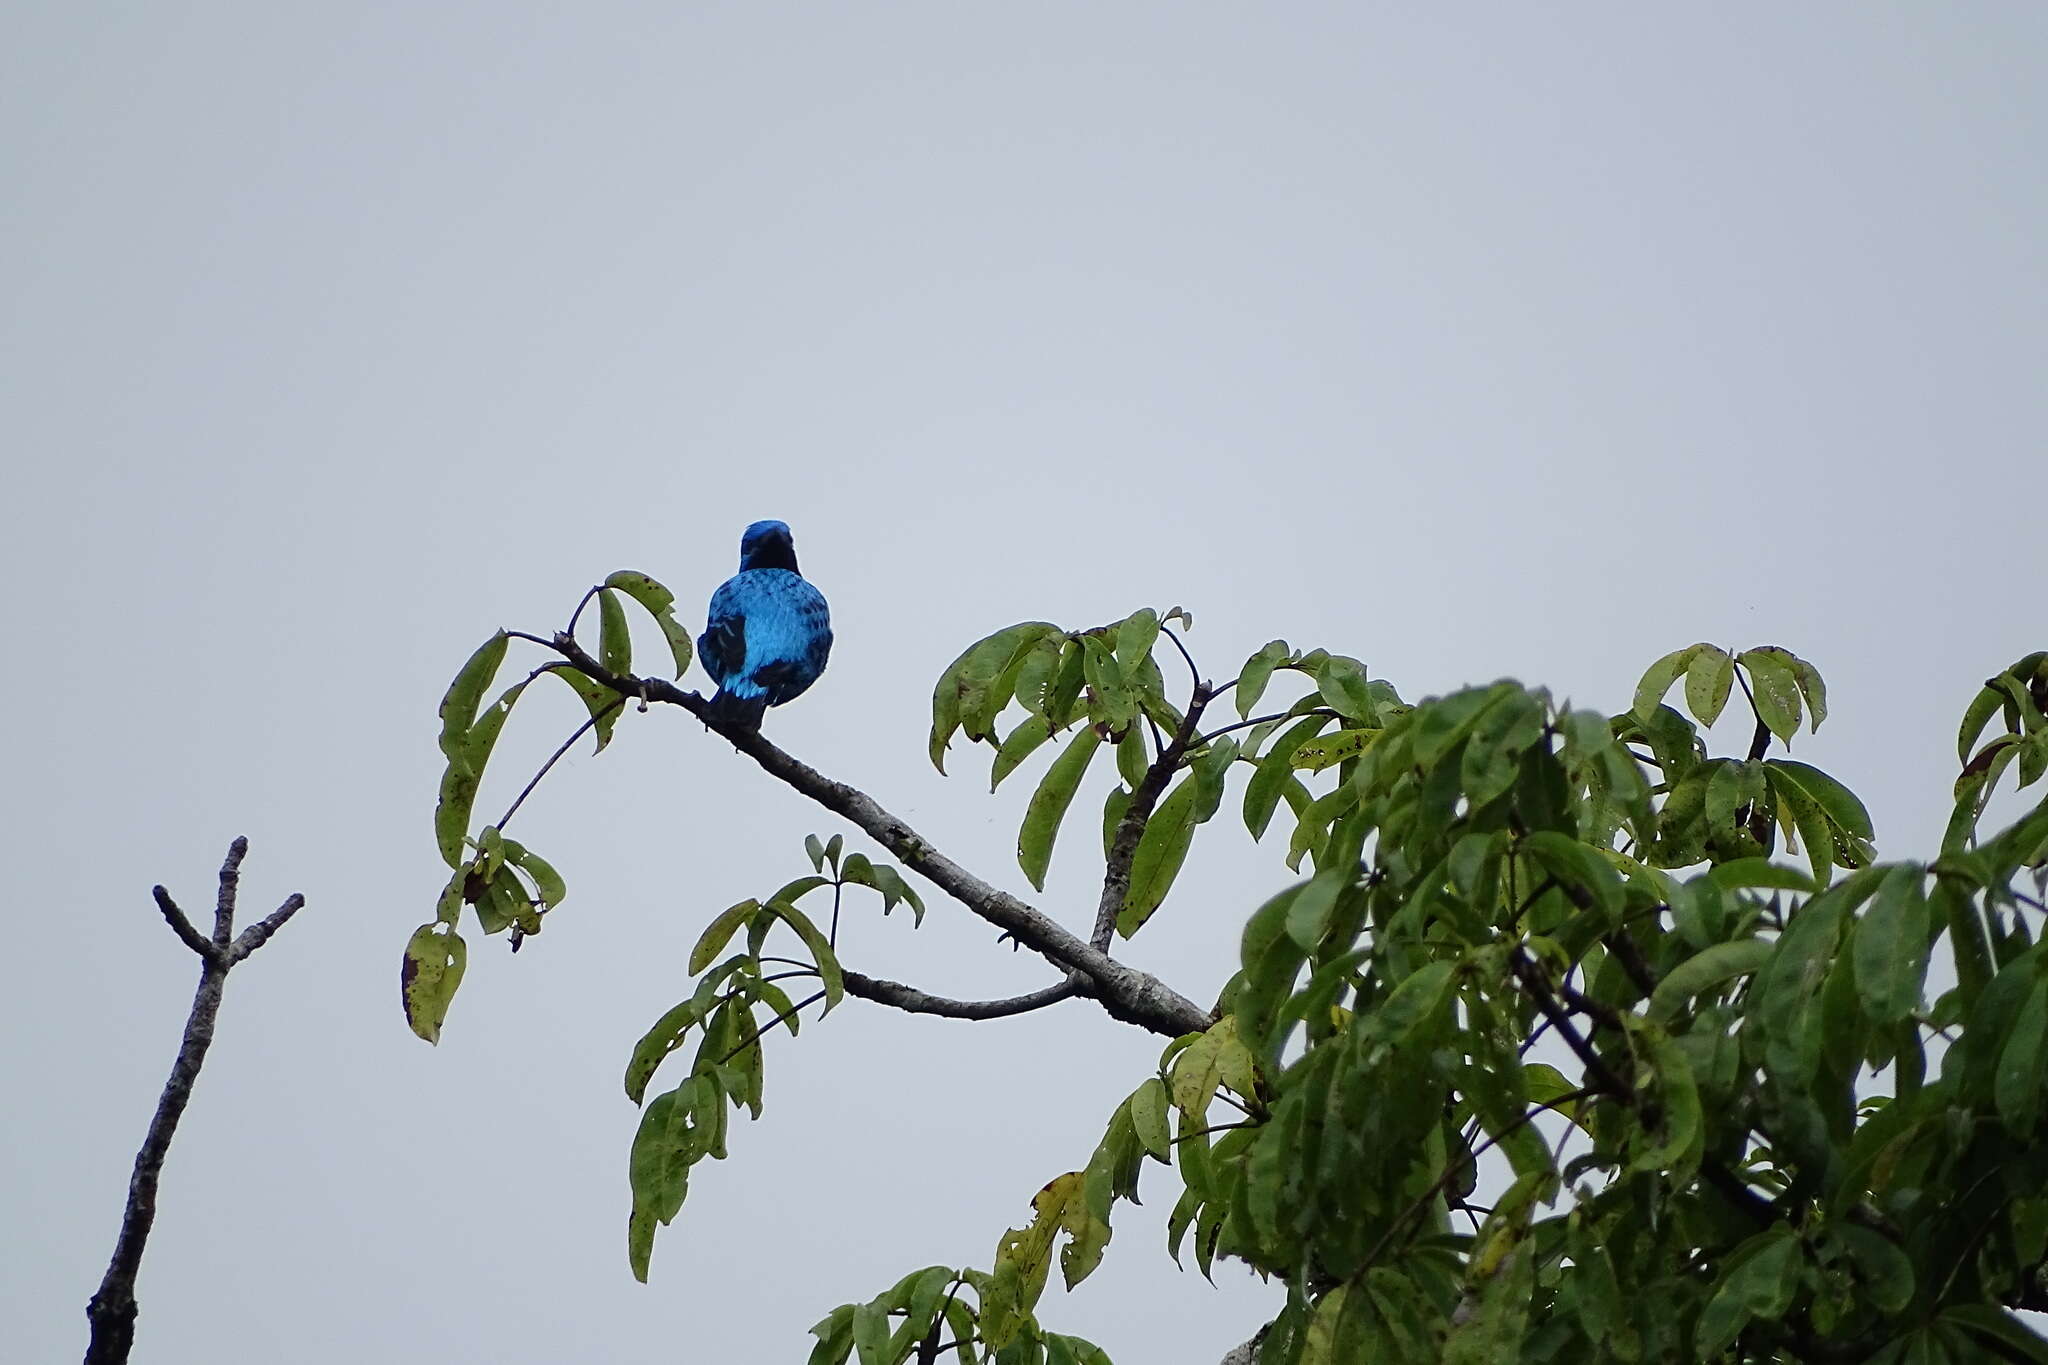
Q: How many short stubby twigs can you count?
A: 3